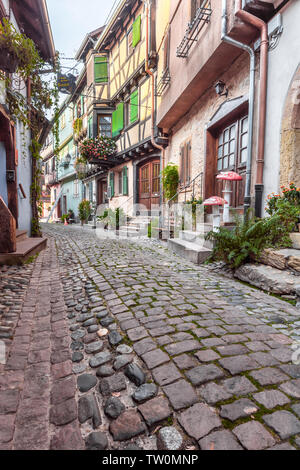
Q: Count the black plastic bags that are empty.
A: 0